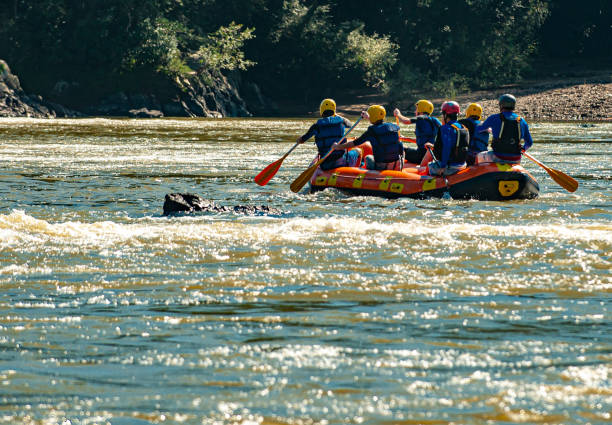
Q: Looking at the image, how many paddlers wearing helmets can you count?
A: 6